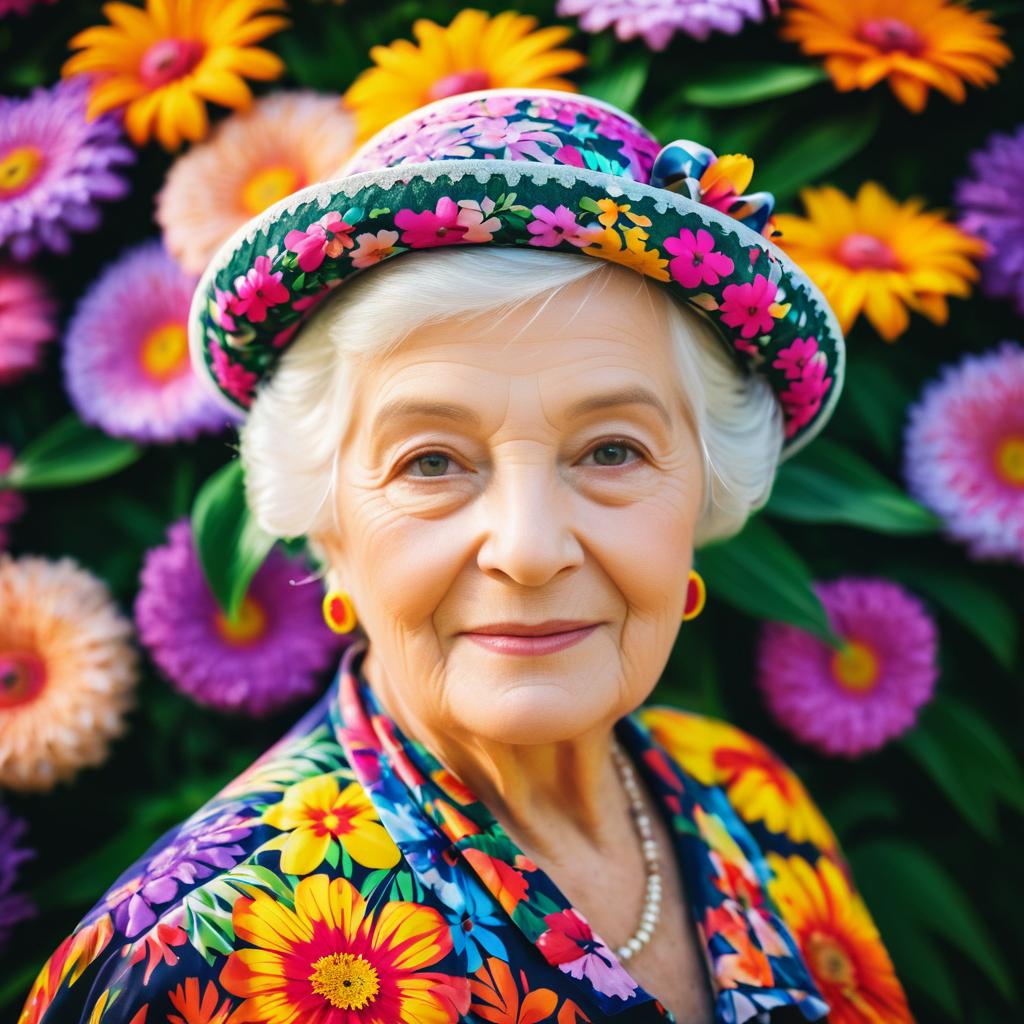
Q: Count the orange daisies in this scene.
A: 4